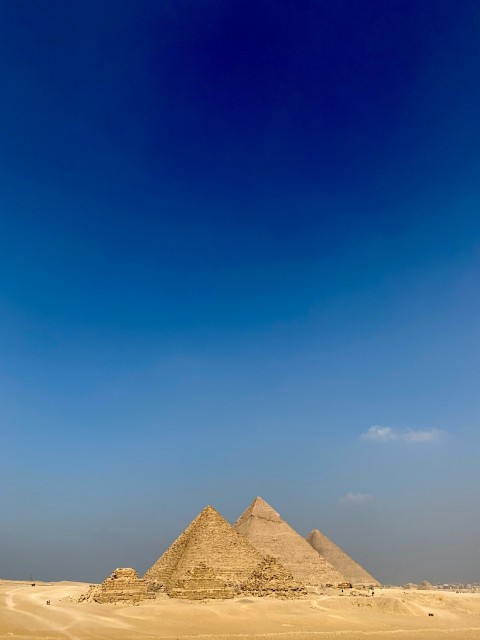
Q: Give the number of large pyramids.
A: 3